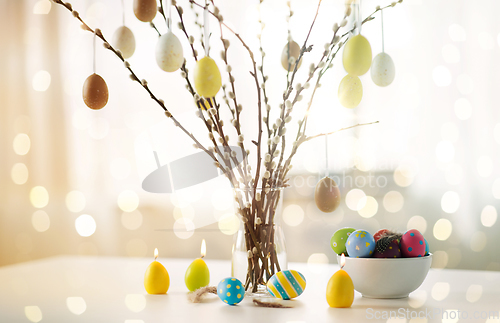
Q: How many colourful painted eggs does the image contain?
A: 8